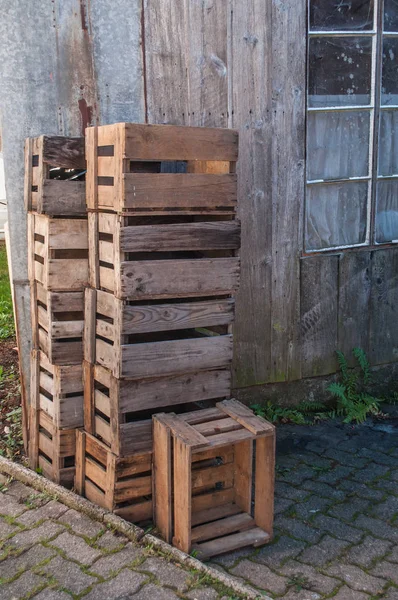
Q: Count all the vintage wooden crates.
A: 11